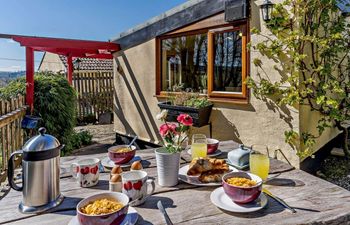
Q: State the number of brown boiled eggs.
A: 3